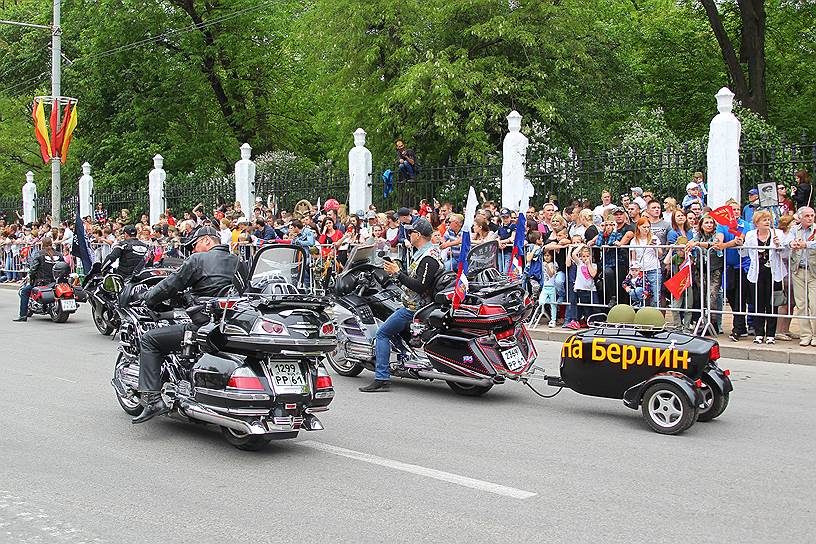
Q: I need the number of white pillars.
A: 7